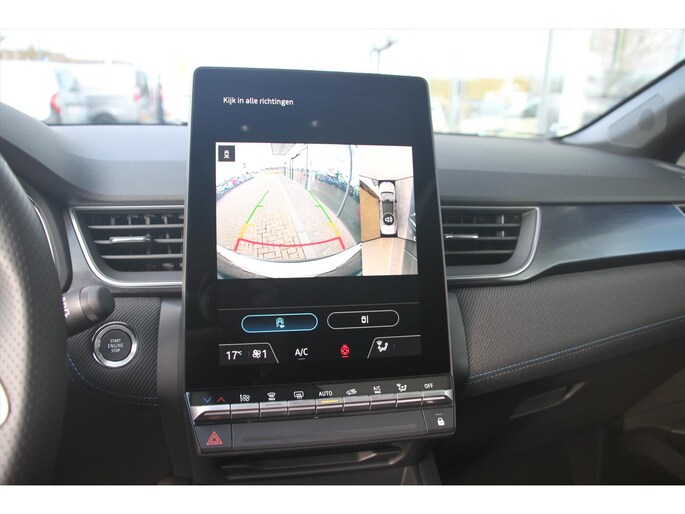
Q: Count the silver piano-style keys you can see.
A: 9